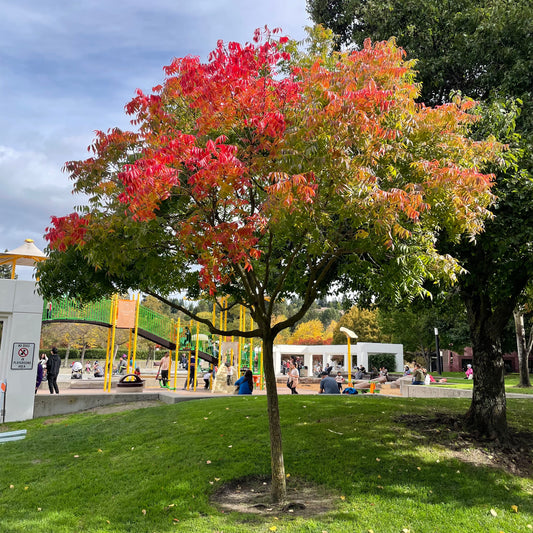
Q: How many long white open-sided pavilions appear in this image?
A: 1